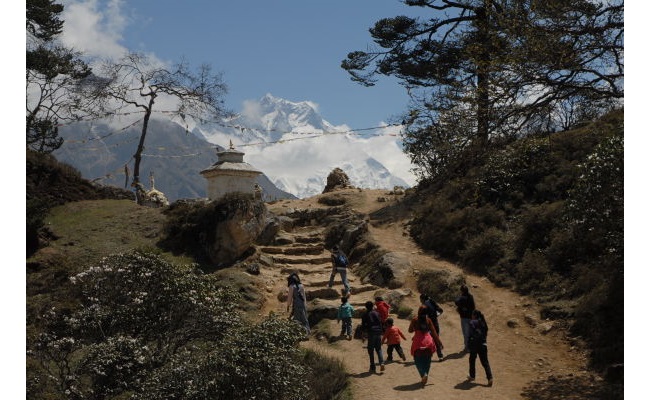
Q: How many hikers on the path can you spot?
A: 10